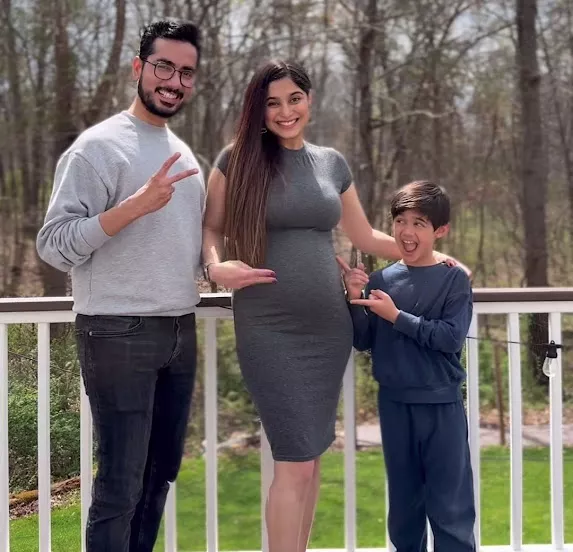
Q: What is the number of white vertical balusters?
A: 12